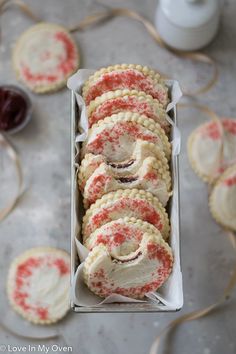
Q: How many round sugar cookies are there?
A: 12